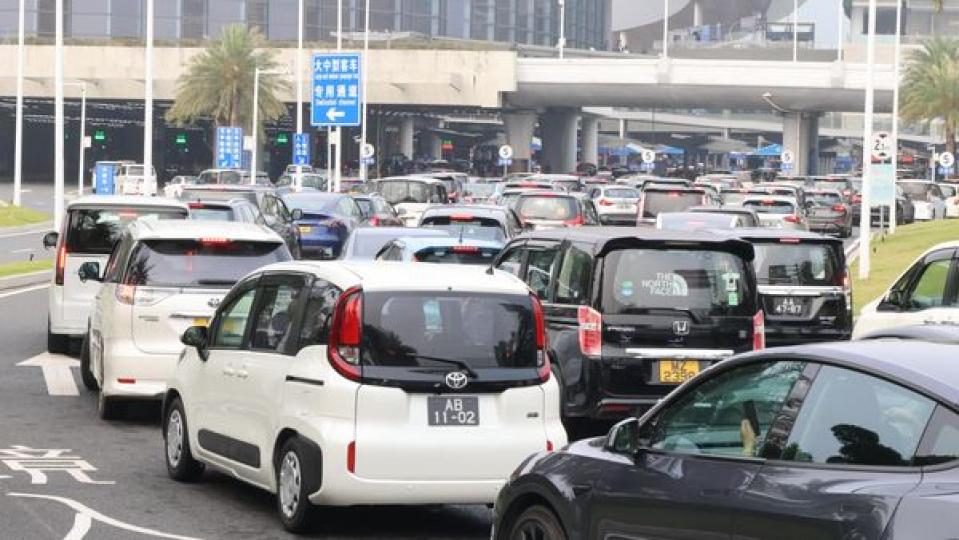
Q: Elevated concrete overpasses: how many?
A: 1